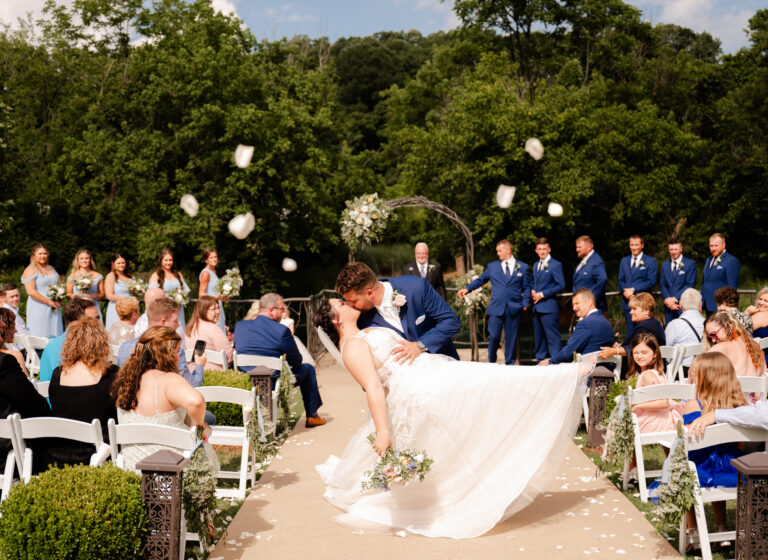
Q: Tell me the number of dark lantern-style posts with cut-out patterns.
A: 4